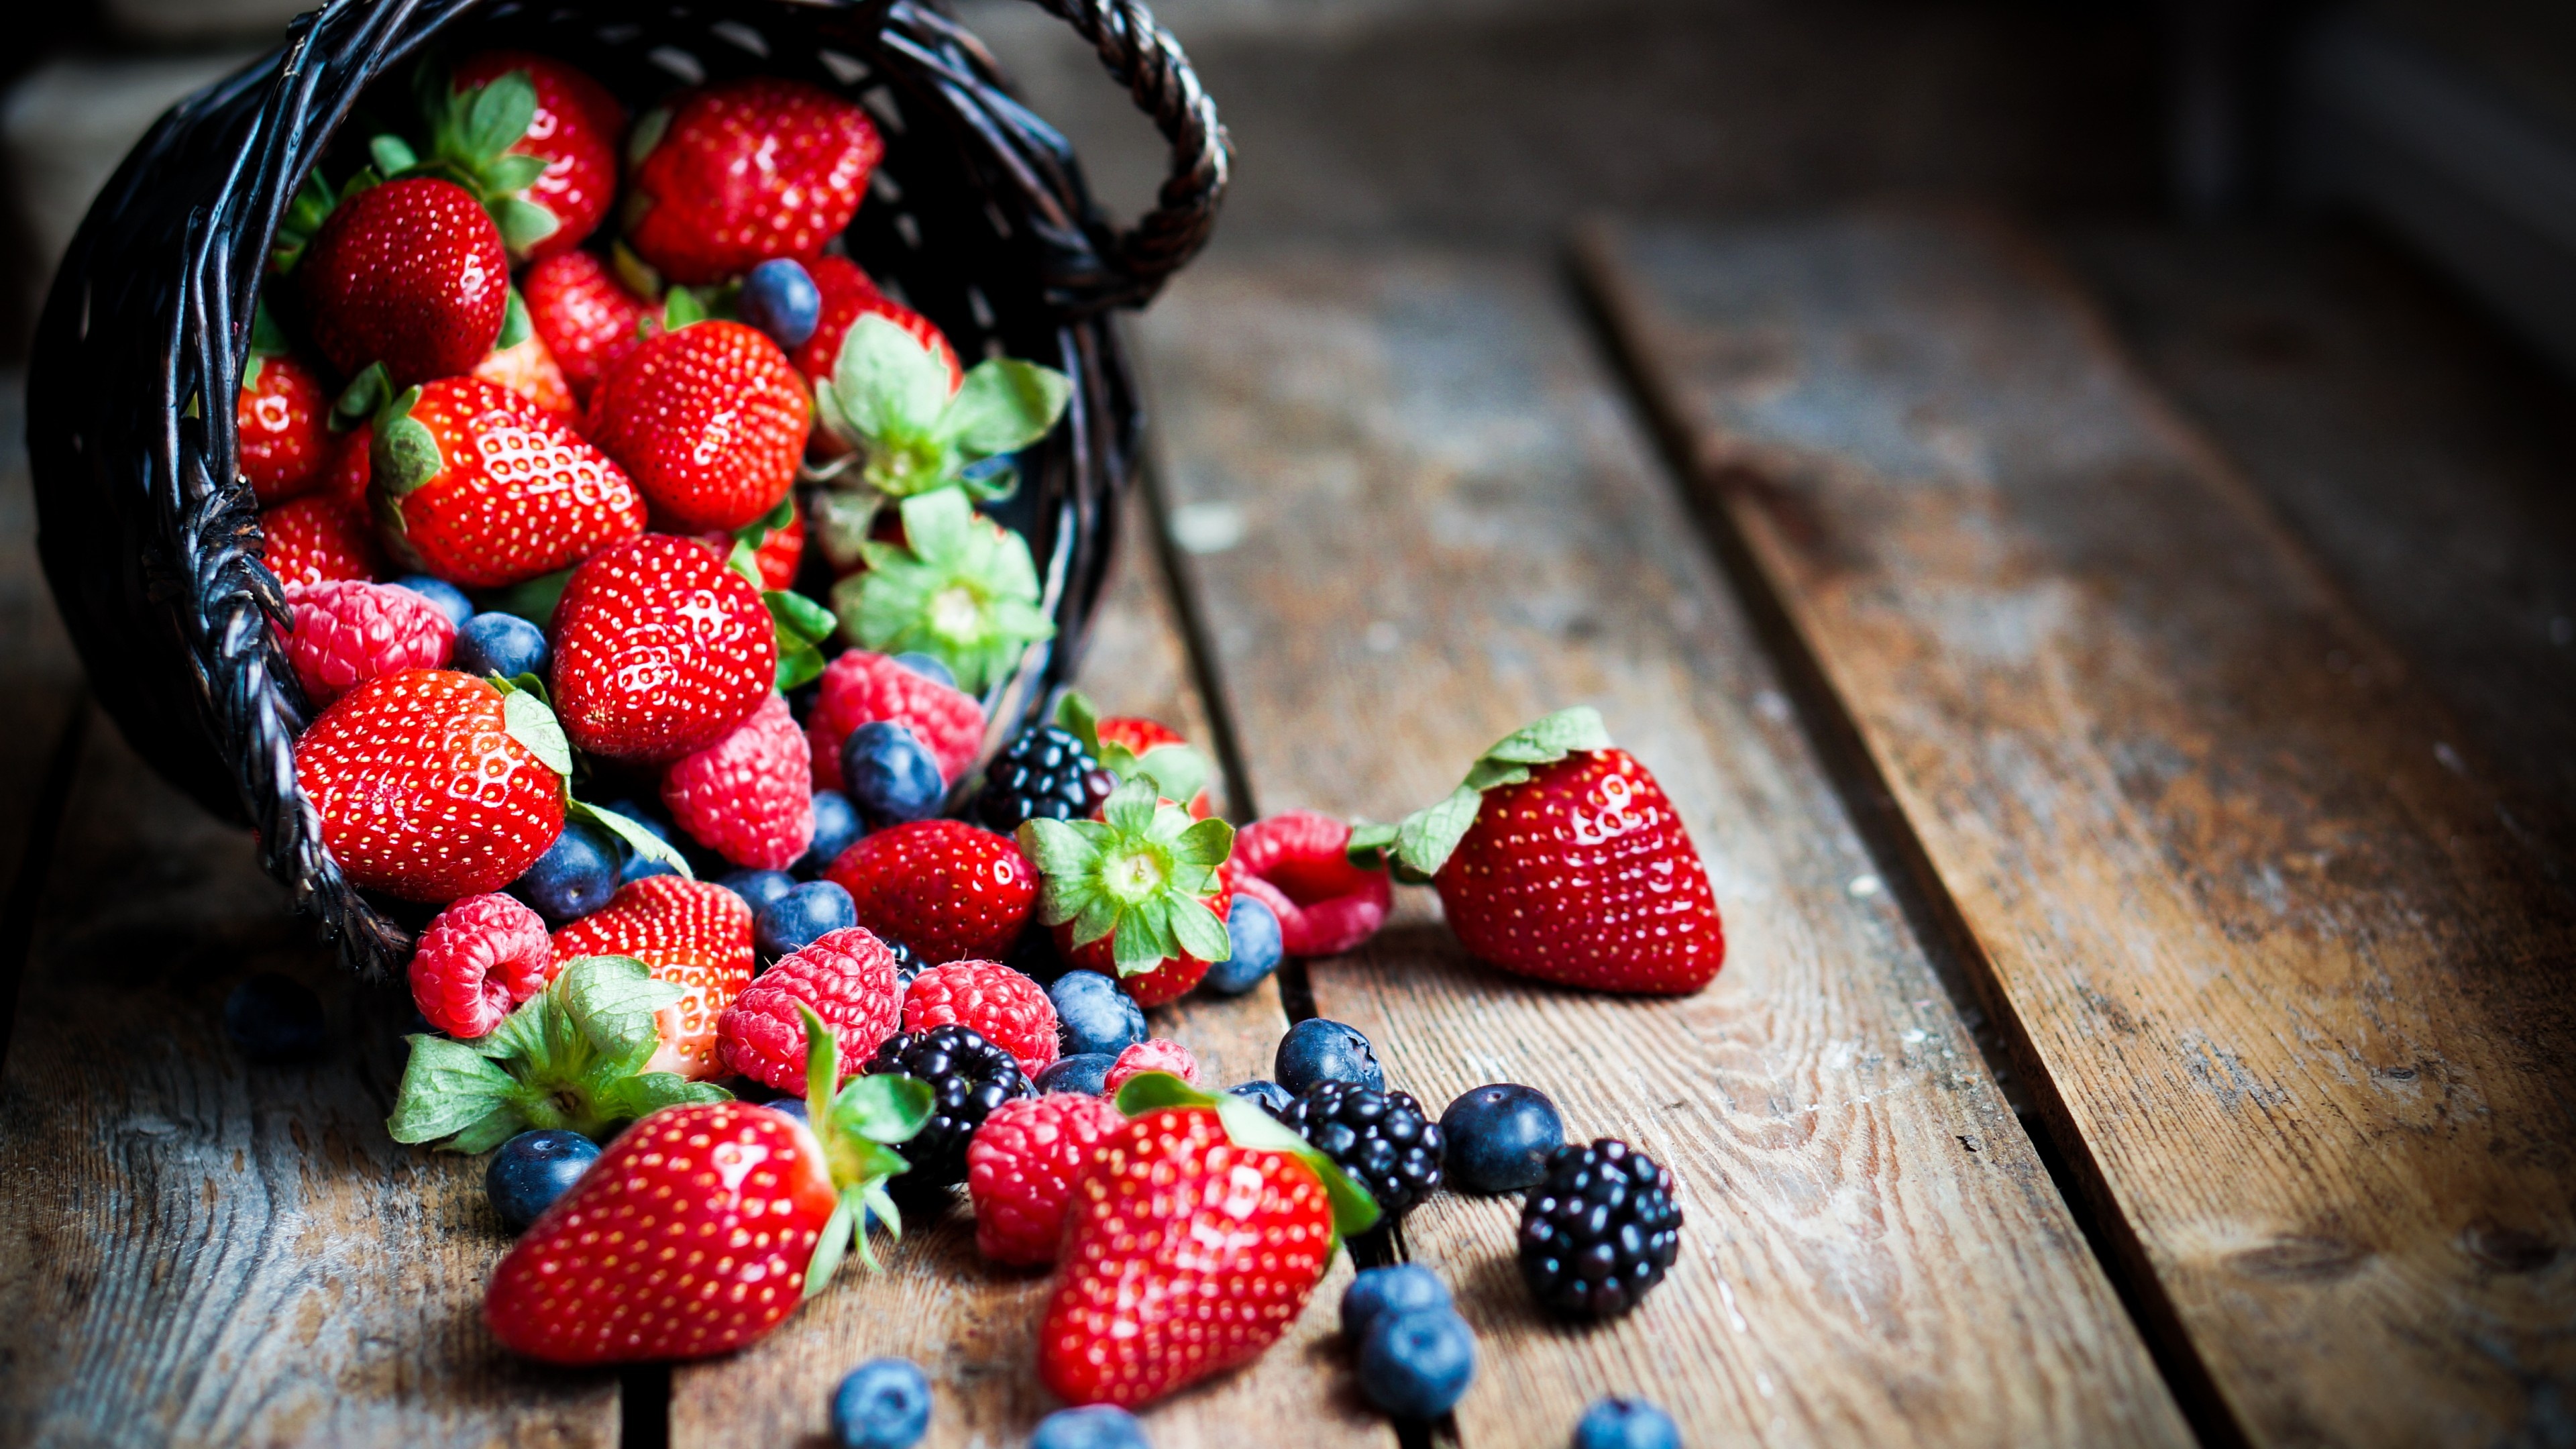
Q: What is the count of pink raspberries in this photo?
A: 9